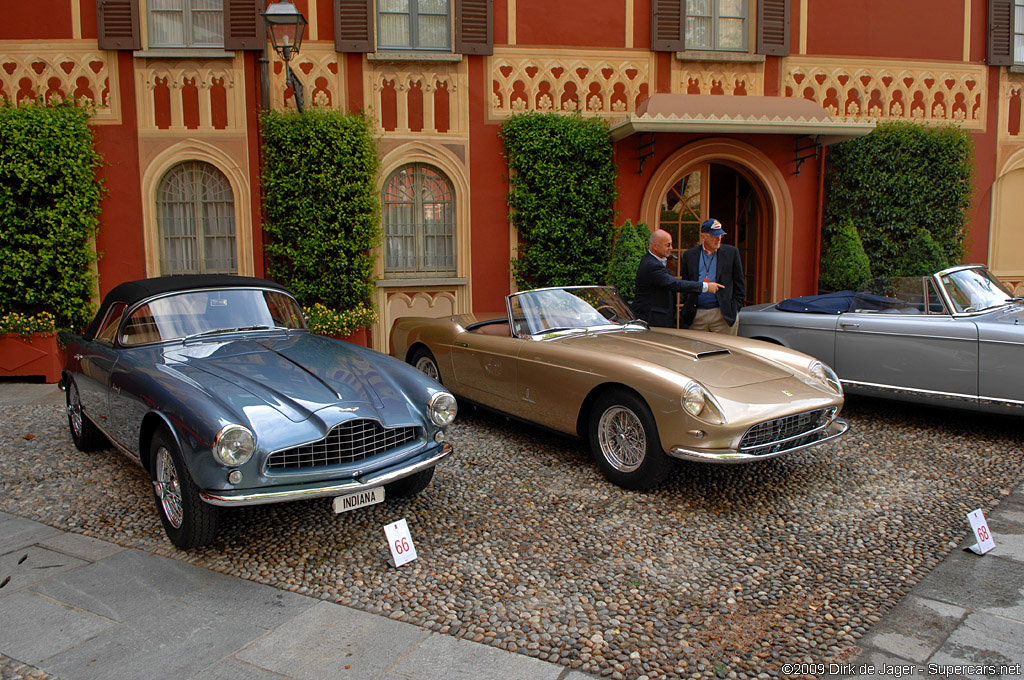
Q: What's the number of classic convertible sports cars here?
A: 3